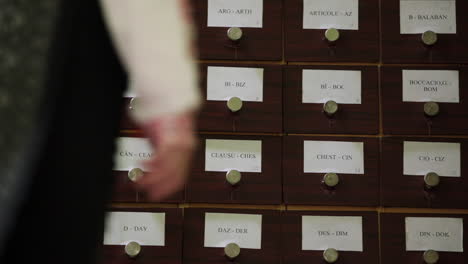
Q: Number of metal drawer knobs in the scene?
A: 15